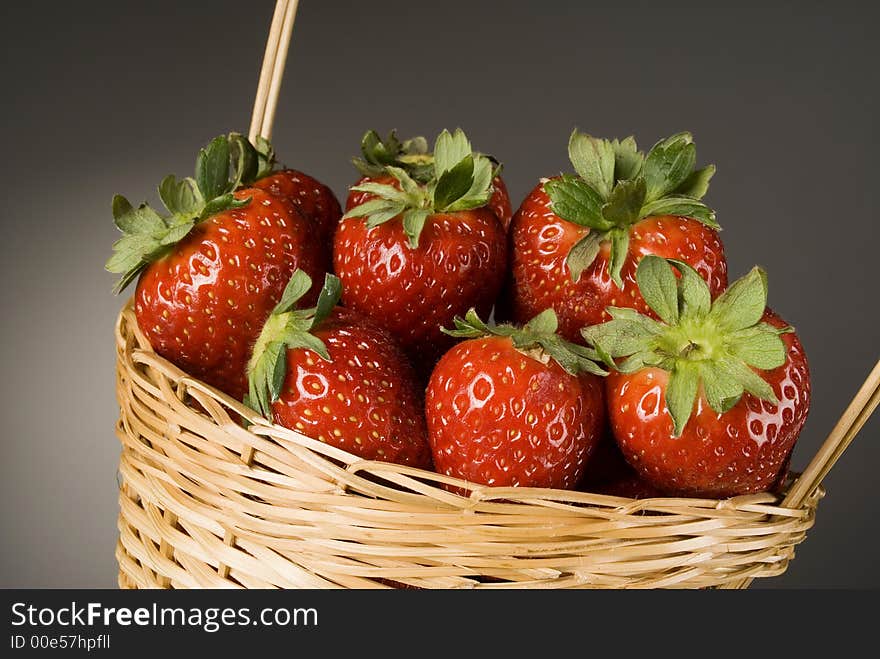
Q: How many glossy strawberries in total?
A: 8